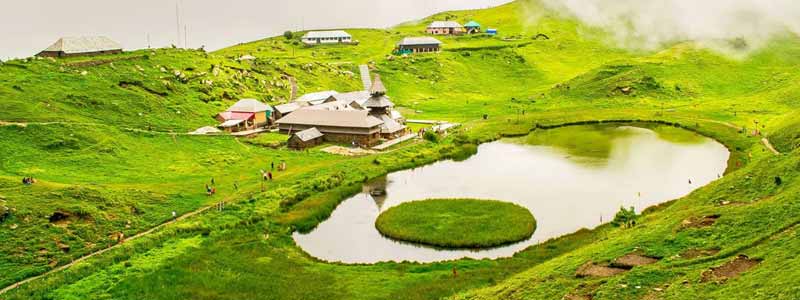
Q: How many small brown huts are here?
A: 1